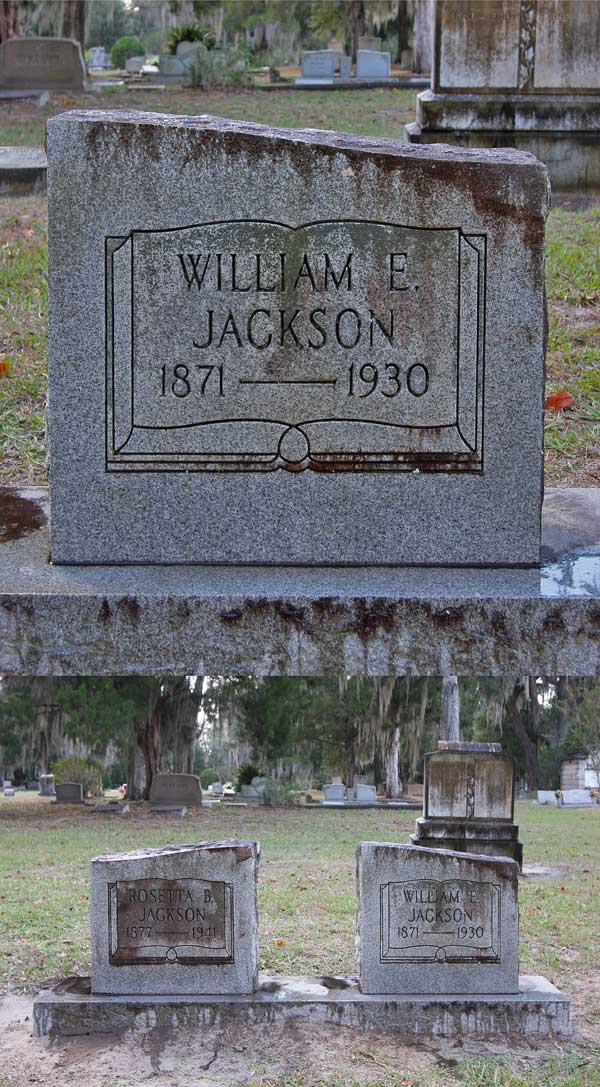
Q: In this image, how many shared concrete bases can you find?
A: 1